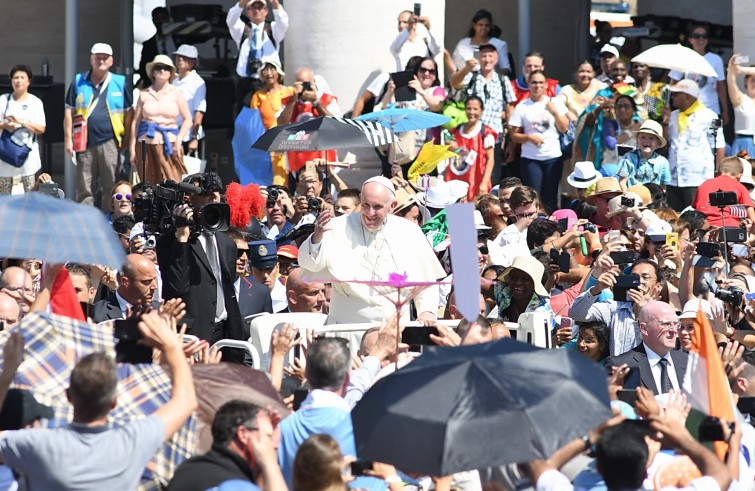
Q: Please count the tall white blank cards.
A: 1